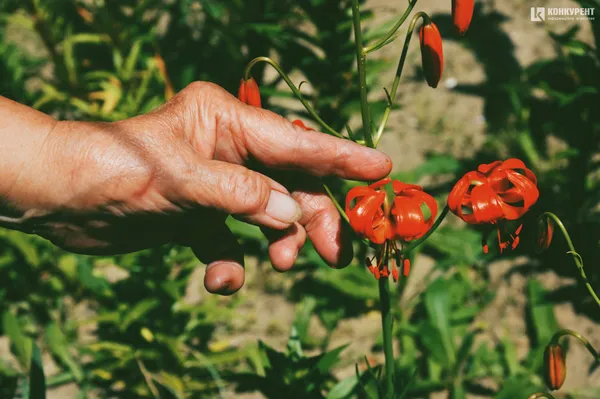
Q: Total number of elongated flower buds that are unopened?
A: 5